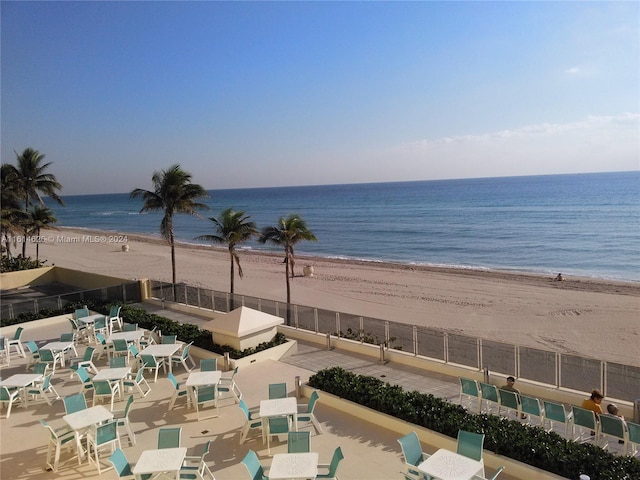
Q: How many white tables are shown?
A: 12